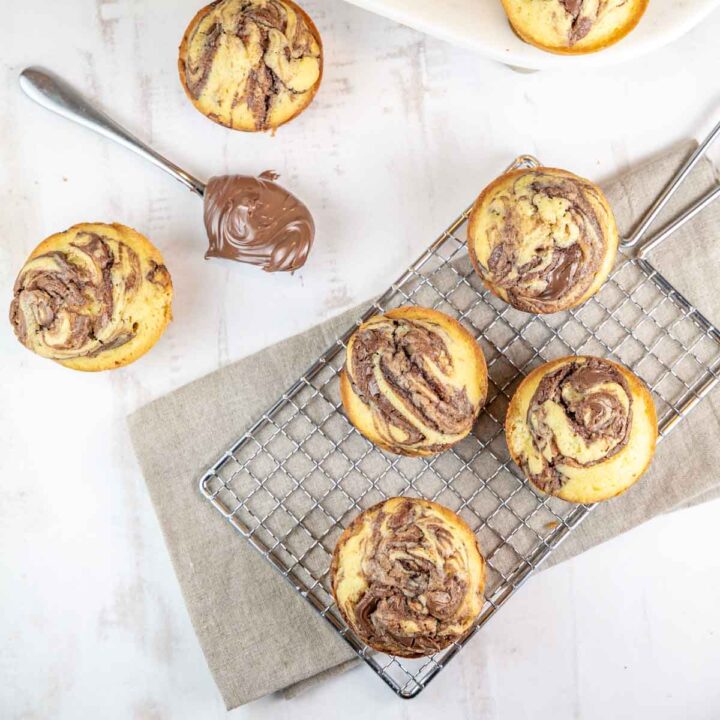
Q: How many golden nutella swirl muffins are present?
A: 7